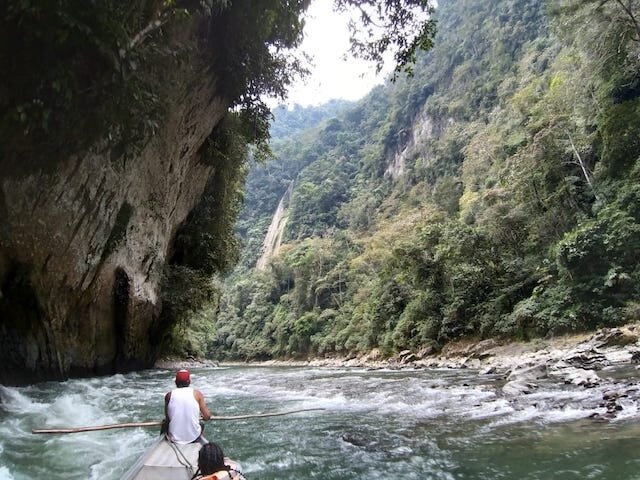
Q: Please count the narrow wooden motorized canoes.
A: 1